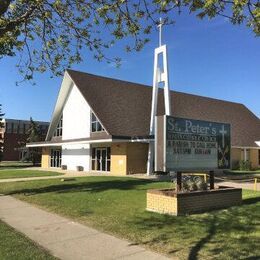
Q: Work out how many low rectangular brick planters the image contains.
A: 1